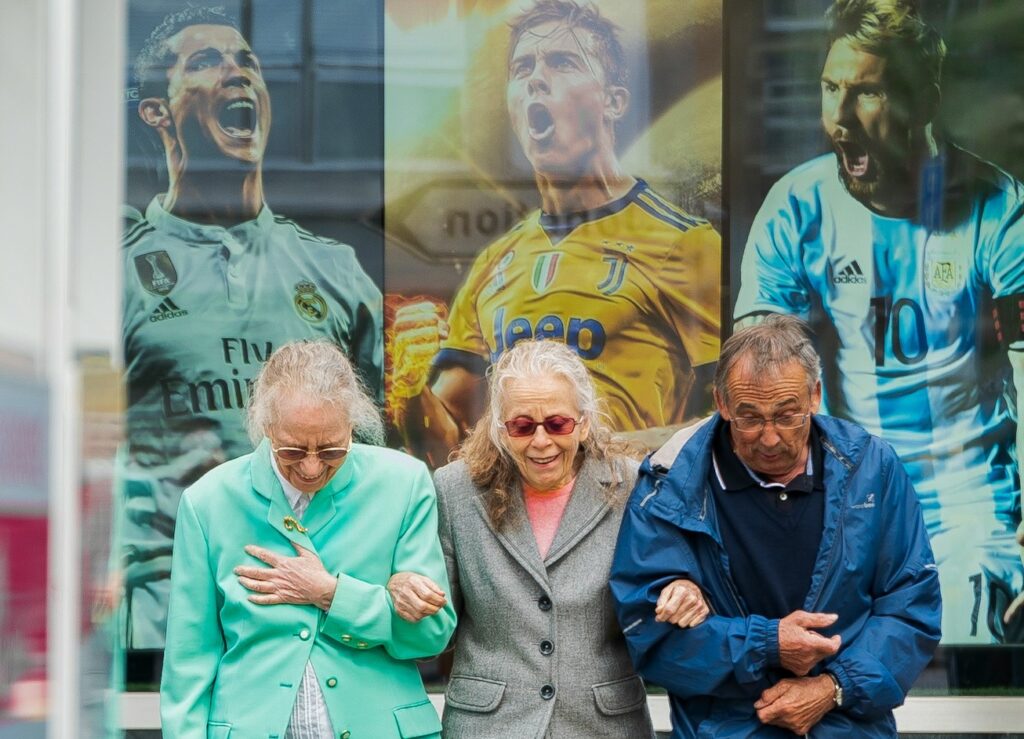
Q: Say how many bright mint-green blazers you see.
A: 1